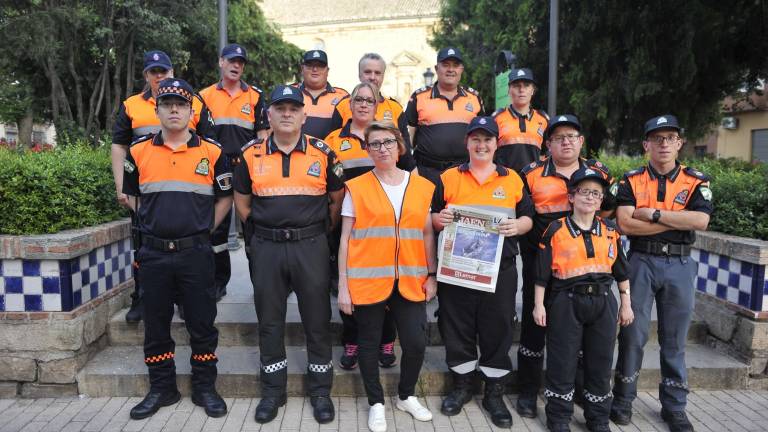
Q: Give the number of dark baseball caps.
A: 11